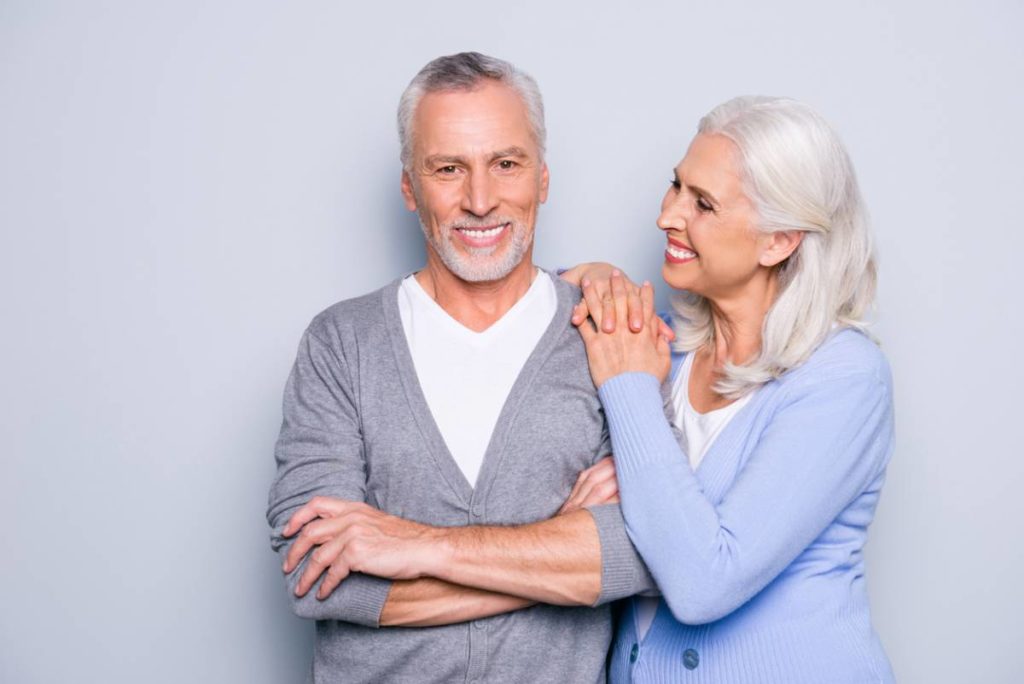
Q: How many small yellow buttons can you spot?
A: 0